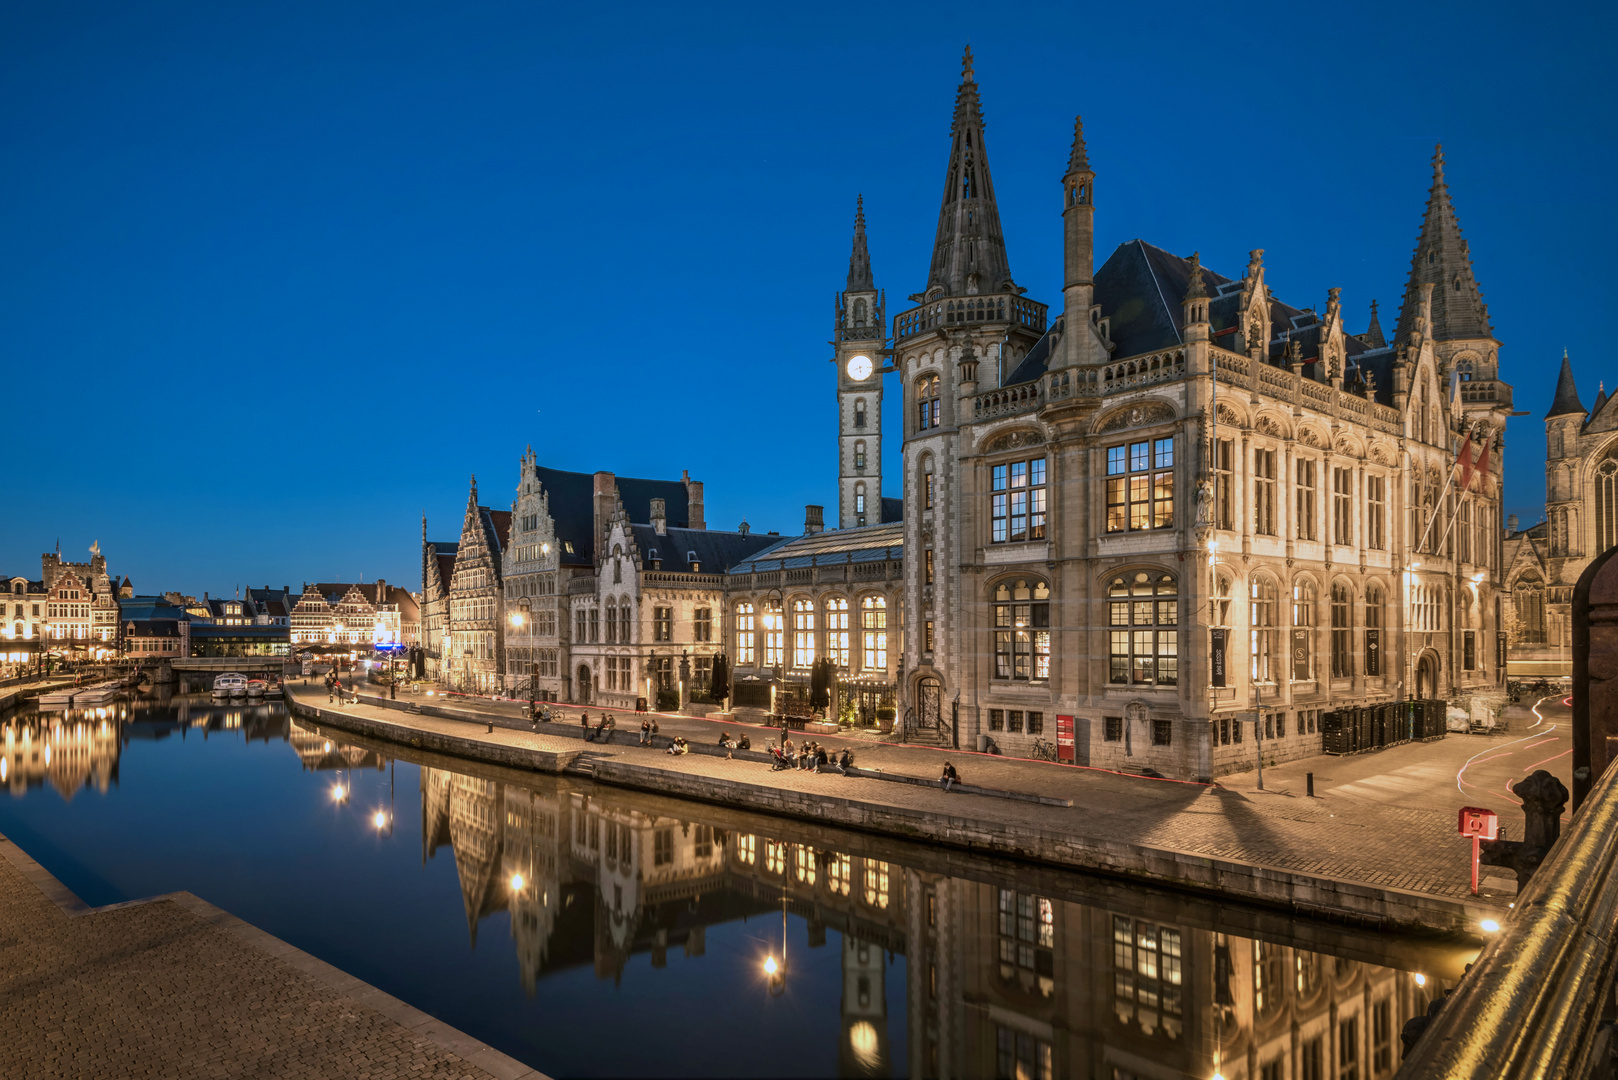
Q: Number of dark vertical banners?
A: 5